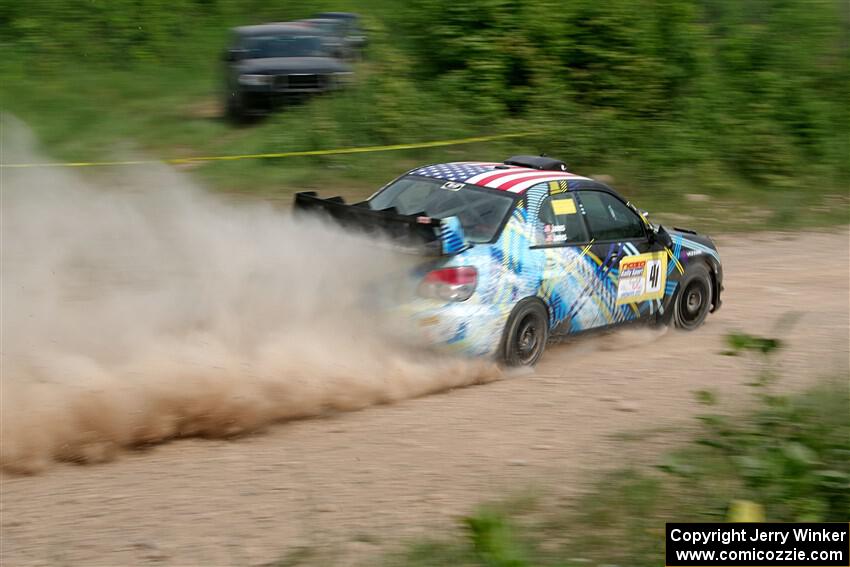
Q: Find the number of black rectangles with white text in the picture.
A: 1